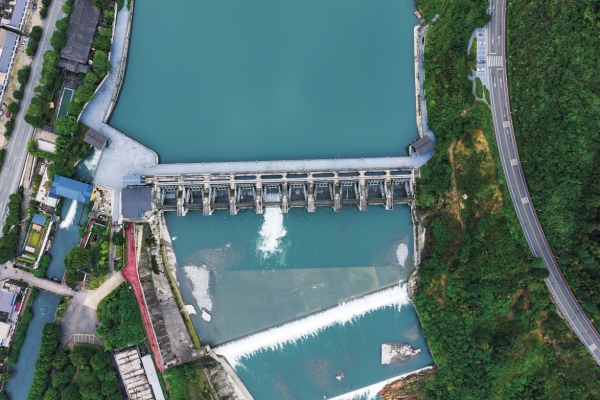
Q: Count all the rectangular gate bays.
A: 10